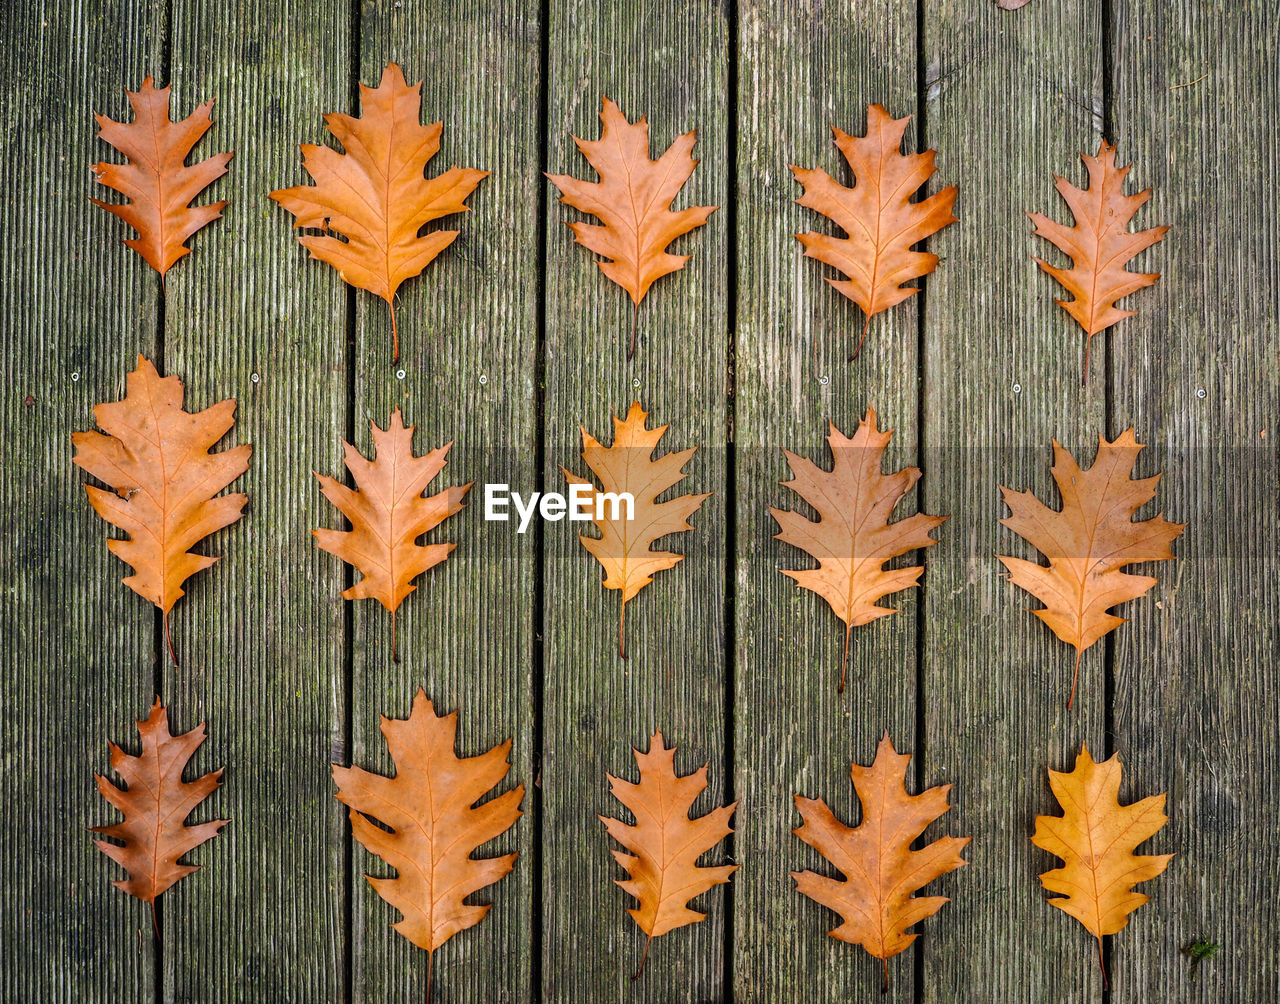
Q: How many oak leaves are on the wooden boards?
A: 15